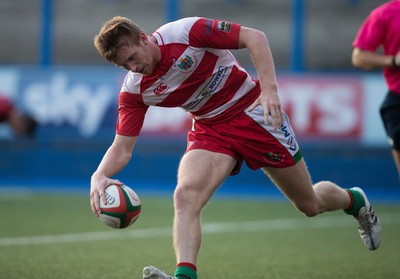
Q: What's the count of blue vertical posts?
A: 3